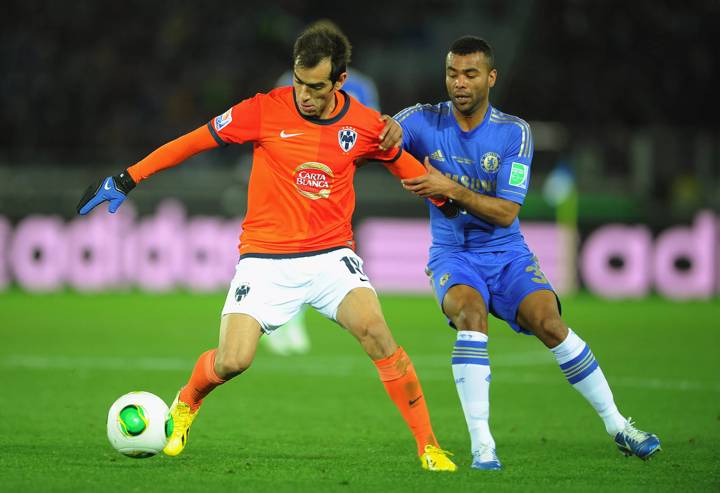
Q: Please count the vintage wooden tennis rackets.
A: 0